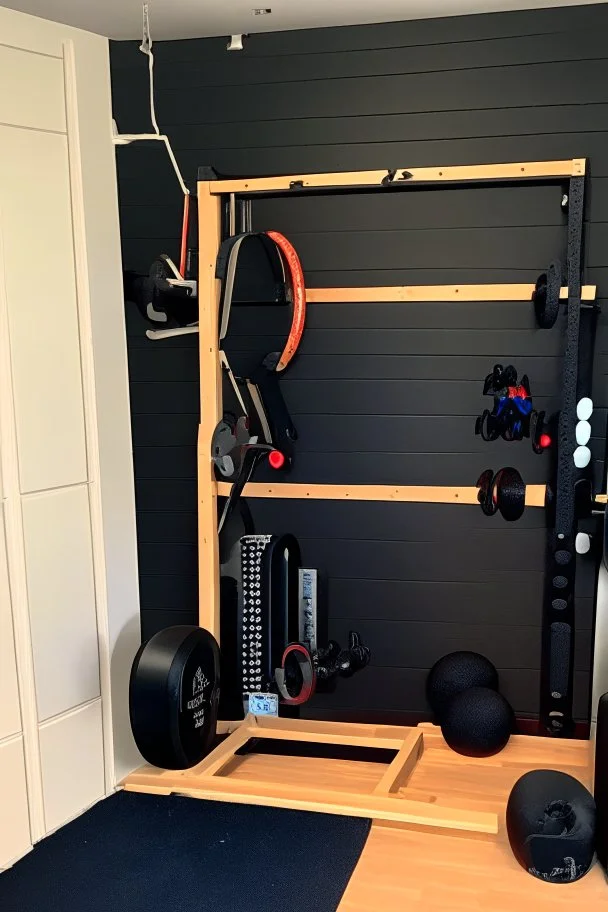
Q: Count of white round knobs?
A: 4